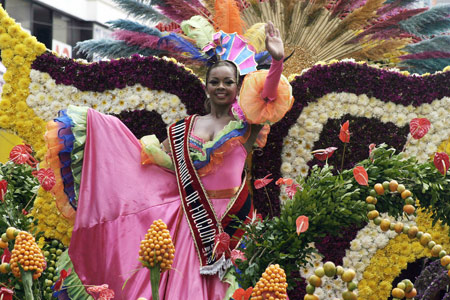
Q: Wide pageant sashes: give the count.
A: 1